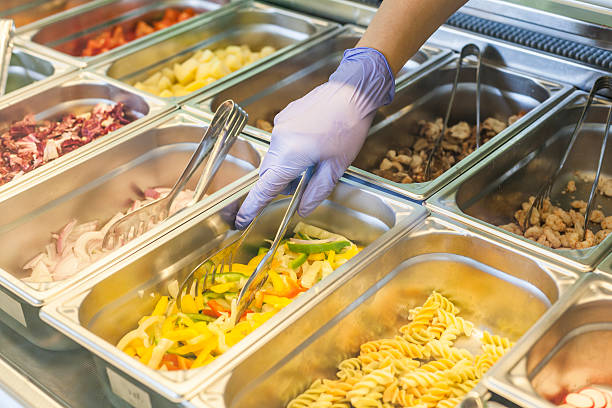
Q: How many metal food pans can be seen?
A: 12